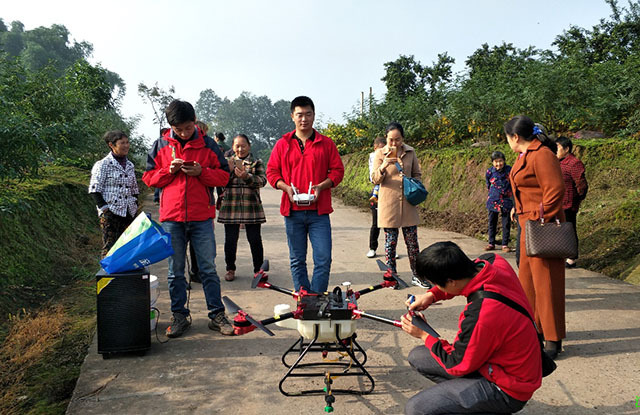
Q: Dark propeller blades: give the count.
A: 7